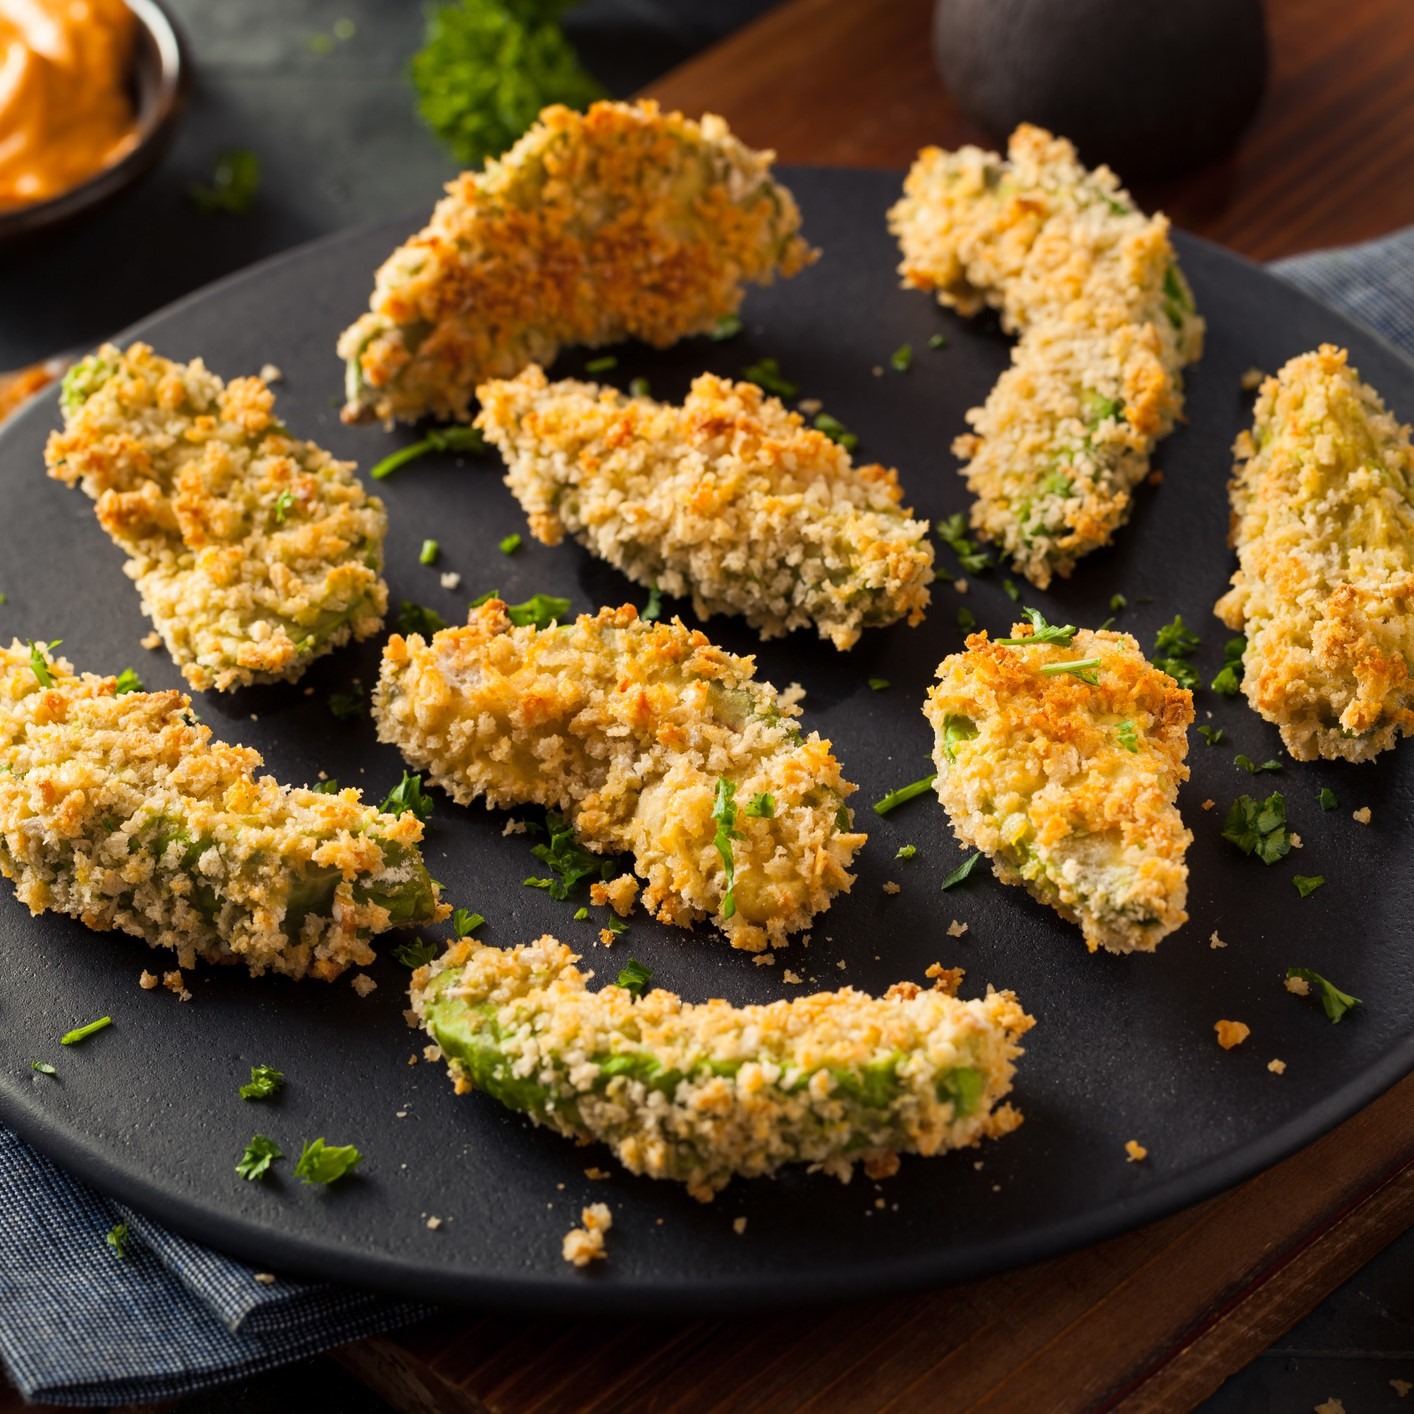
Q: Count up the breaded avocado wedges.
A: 9